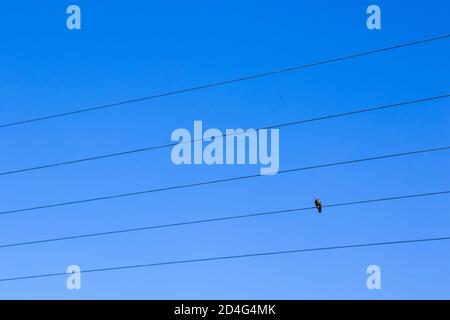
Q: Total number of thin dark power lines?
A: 5